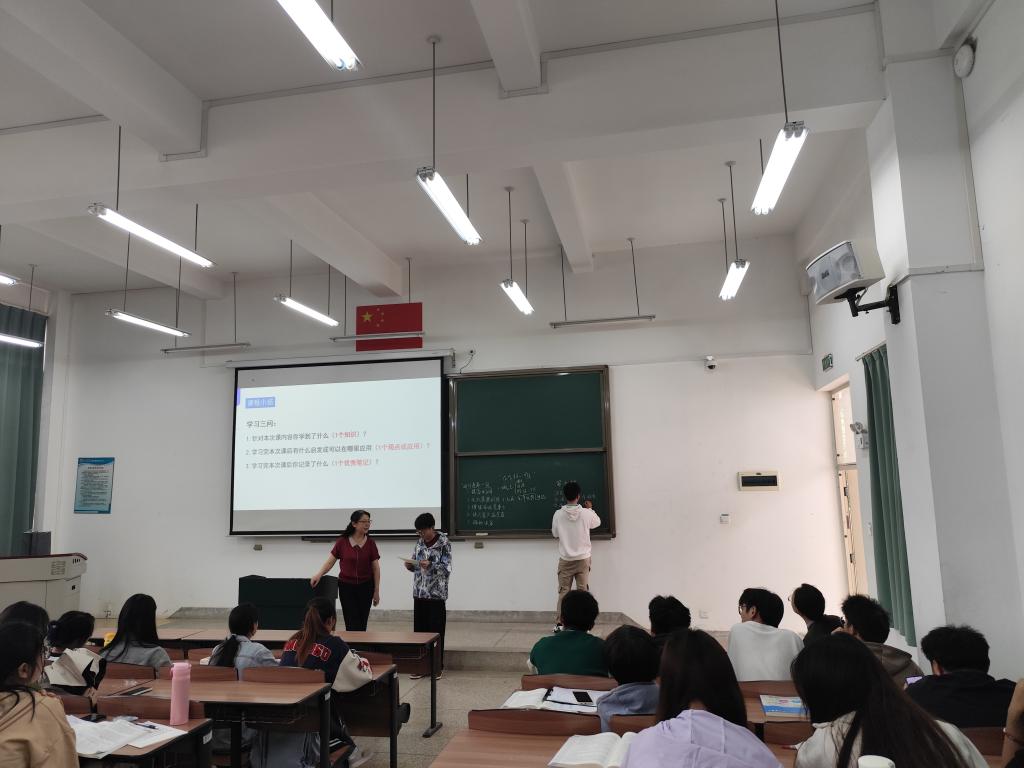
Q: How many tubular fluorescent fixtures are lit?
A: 10